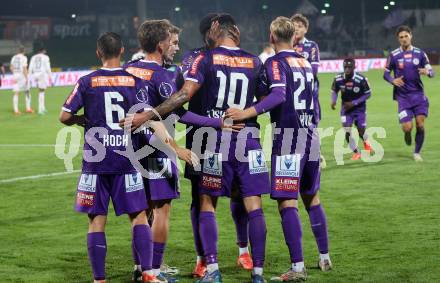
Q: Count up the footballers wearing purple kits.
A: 9